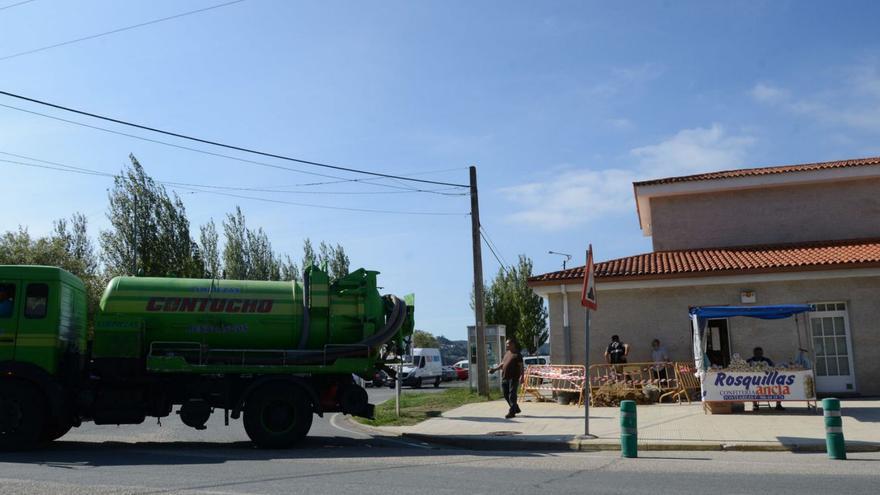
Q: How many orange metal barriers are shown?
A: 3